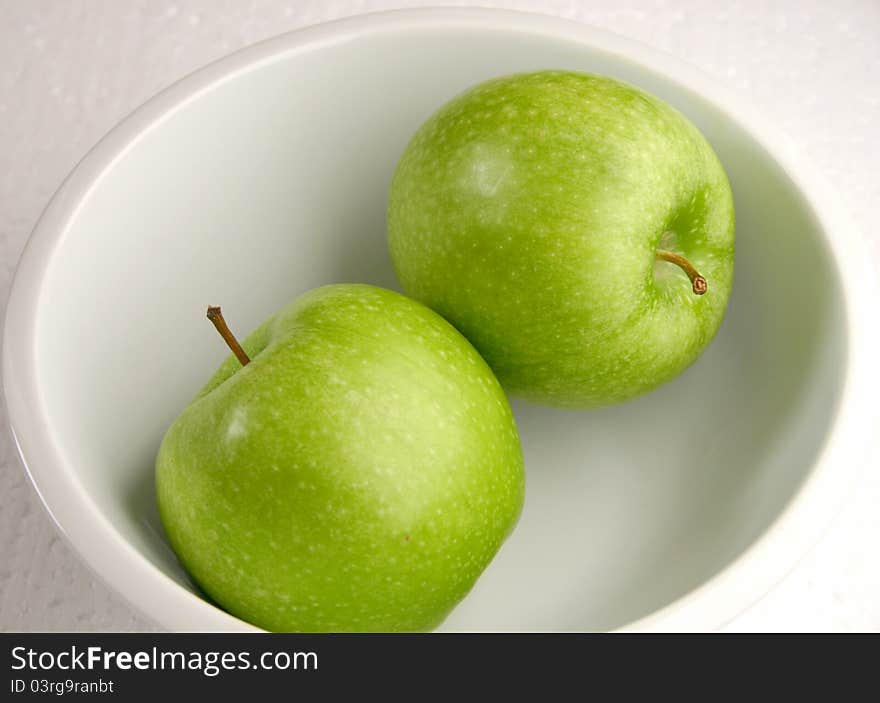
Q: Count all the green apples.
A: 2